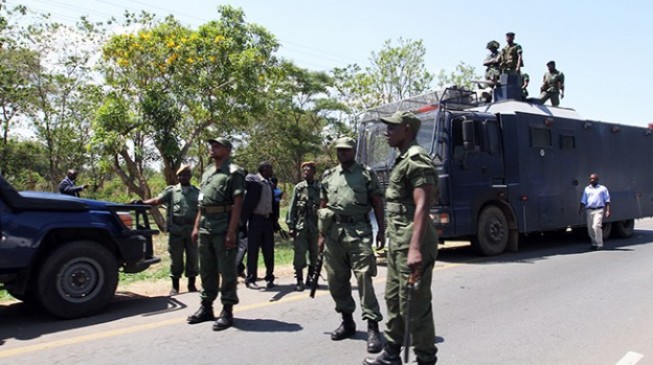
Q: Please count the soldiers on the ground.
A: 5